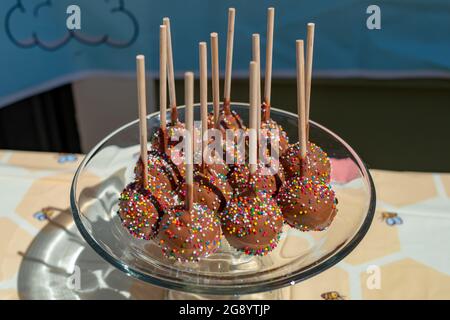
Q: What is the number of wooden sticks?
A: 12